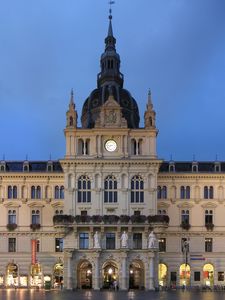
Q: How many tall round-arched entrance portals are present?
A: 3